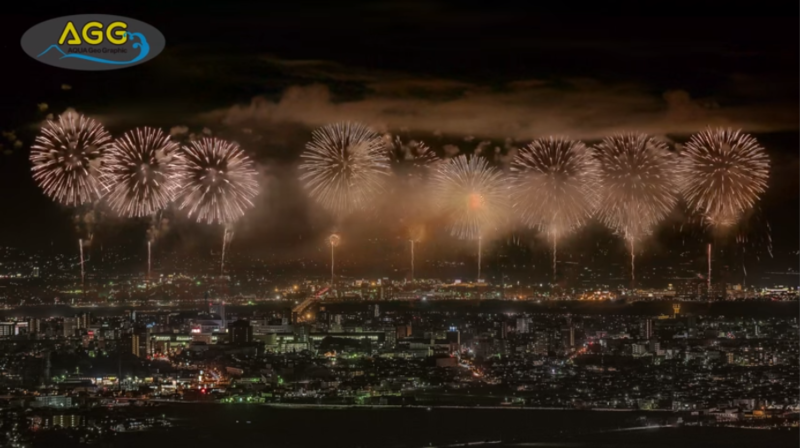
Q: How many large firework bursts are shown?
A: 8